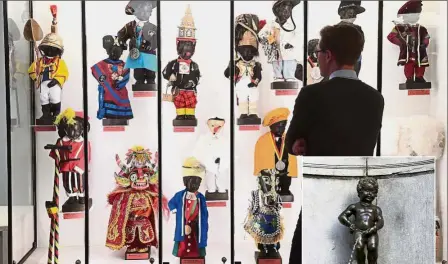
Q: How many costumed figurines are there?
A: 15